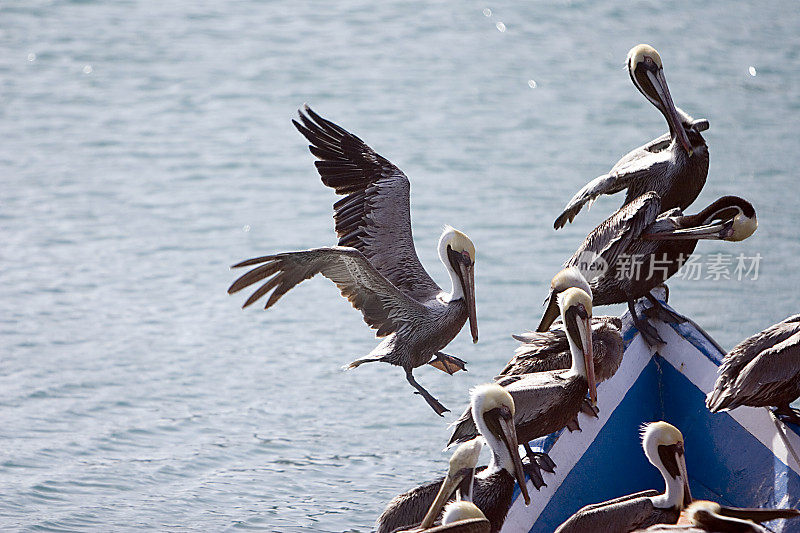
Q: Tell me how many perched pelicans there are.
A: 10